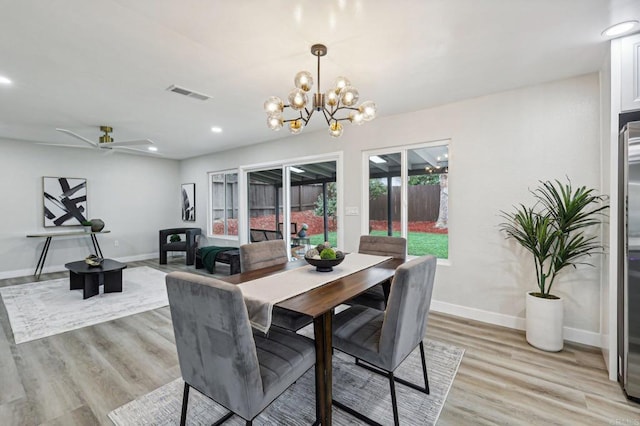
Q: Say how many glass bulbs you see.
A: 11